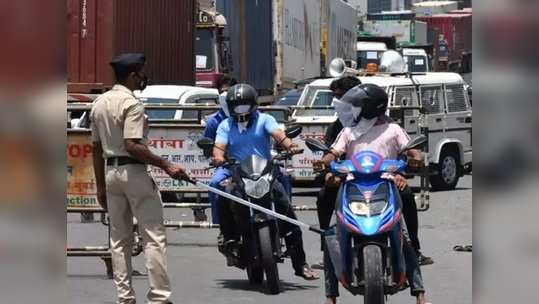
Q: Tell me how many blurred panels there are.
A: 2